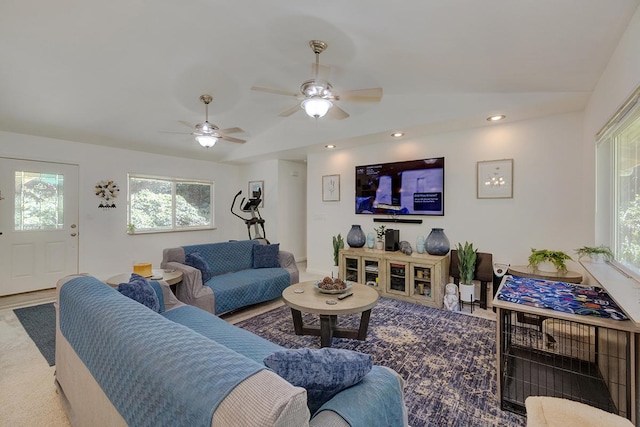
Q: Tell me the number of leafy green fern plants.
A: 2